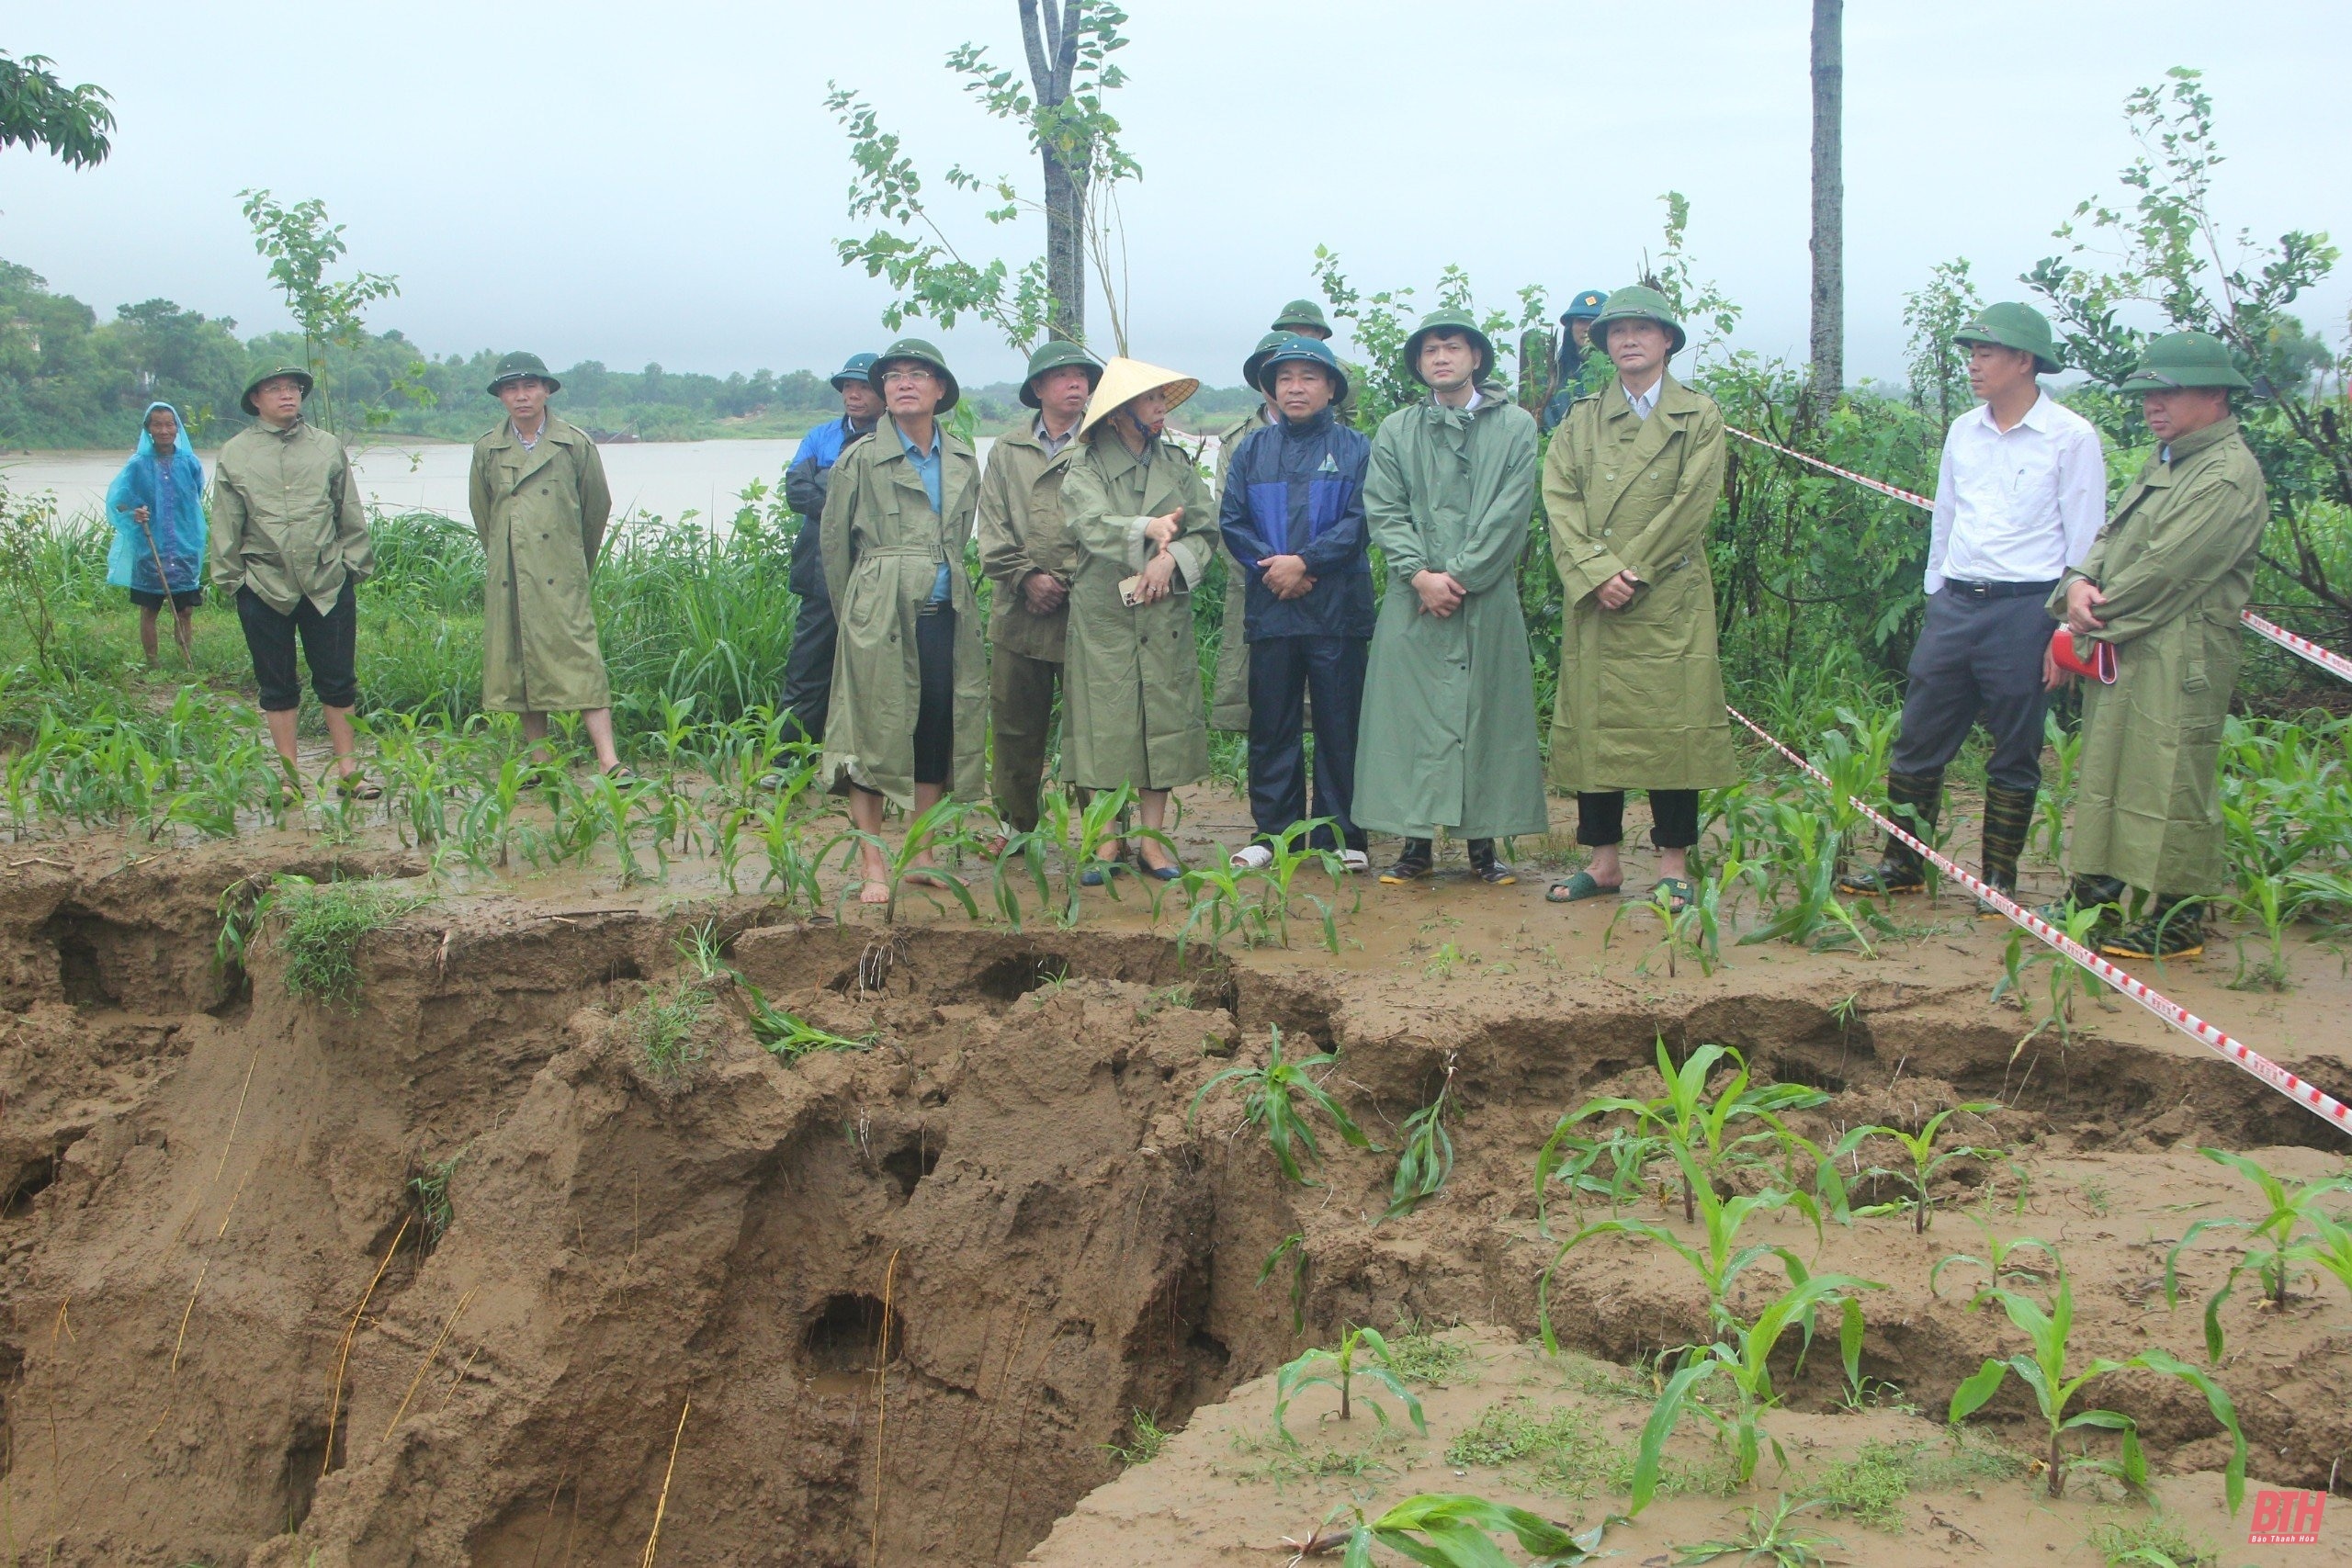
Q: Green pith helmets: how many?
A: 10